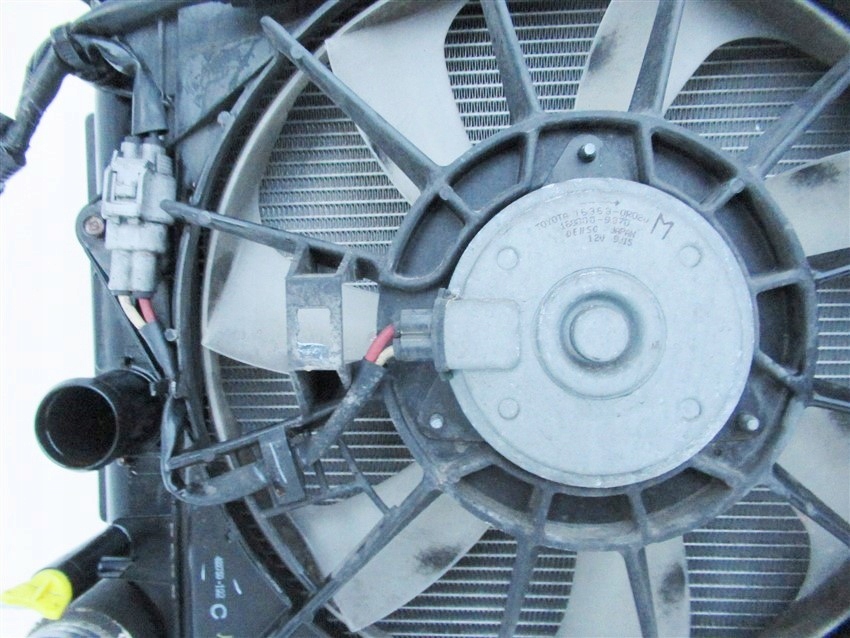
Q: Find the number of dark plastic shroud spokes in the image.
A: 12